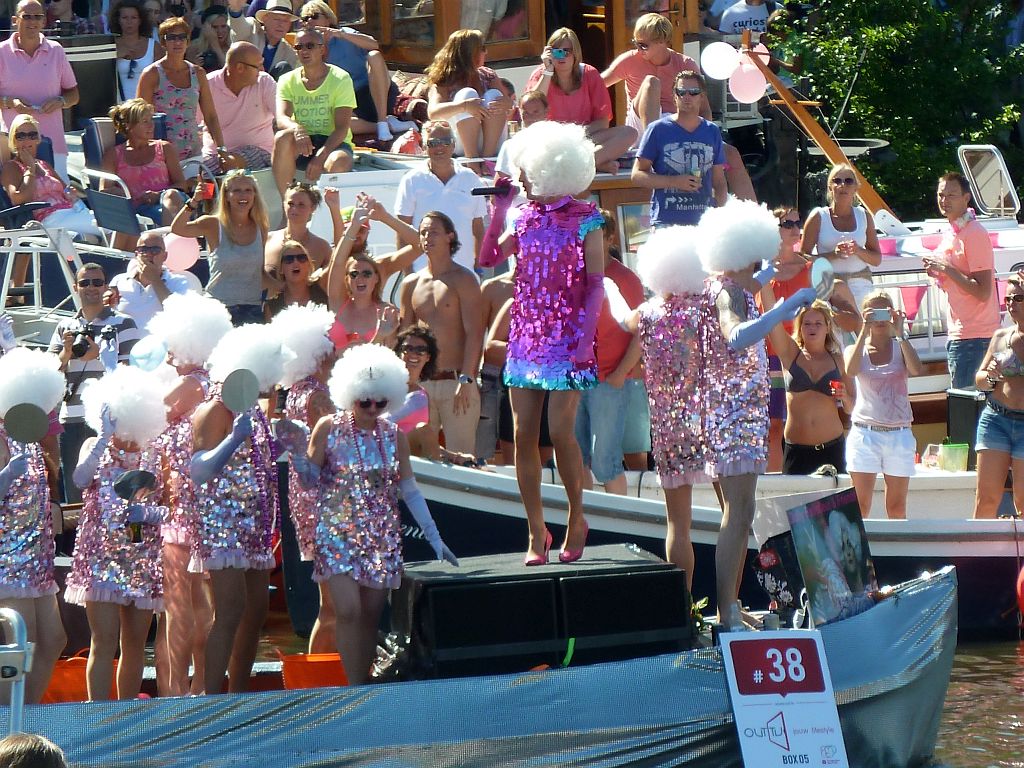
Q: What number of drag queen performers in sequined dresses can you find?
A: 9